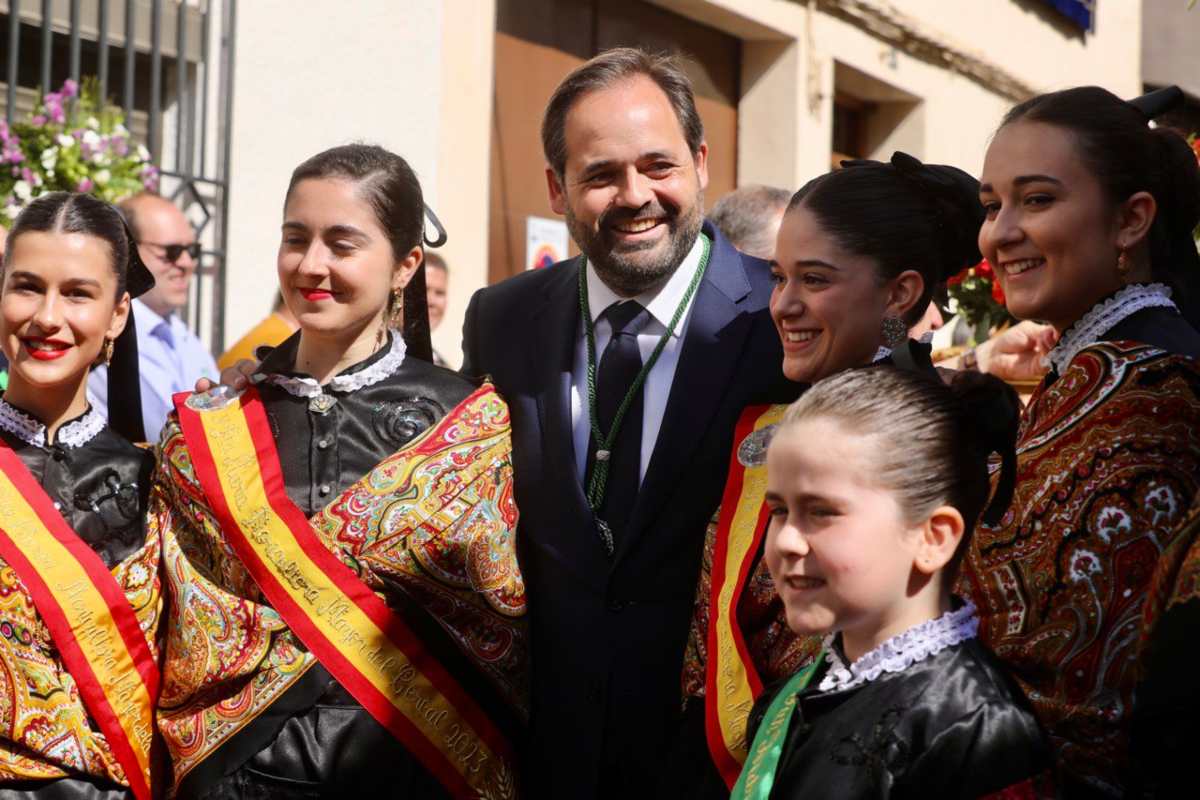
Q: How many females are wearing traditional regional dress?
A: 5